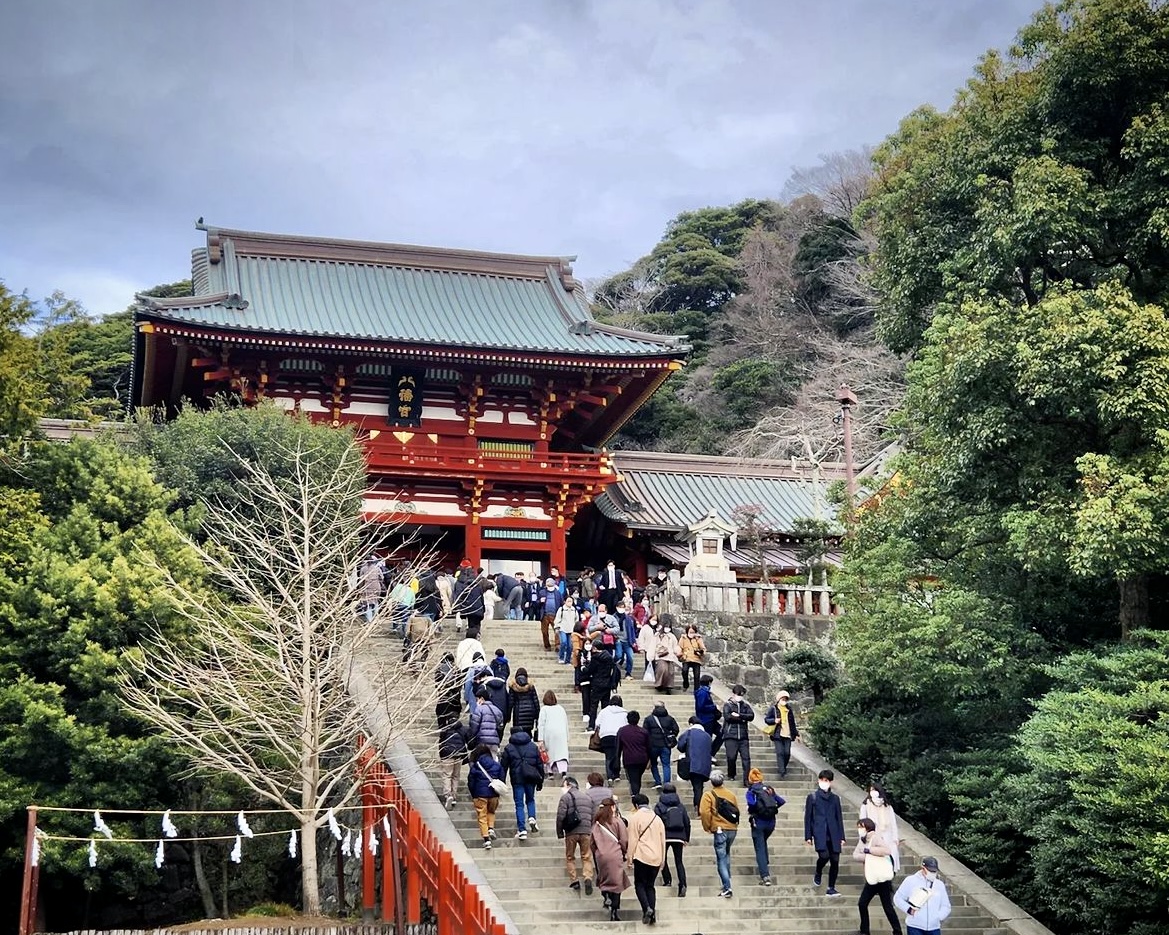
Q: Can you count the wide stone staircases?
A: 1